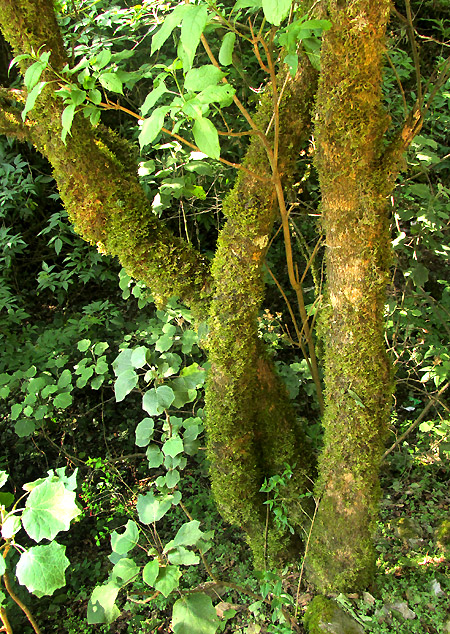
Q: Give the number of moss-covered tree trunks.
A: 3